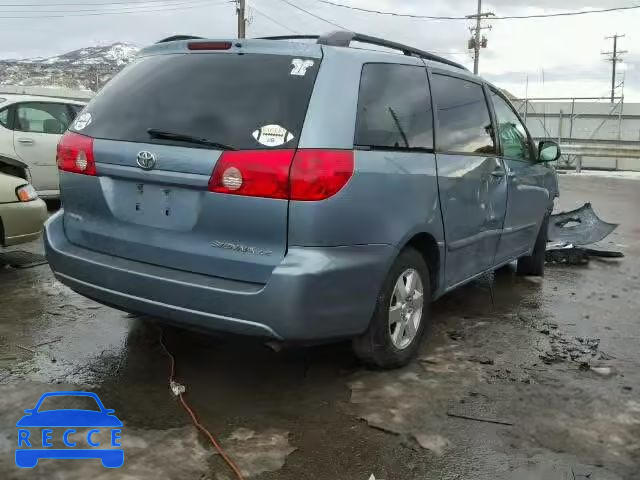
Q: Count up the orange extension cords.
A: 1